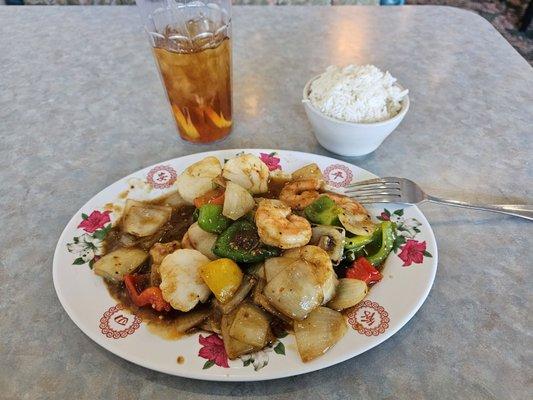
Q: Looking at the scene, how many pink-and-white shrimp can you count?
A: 3